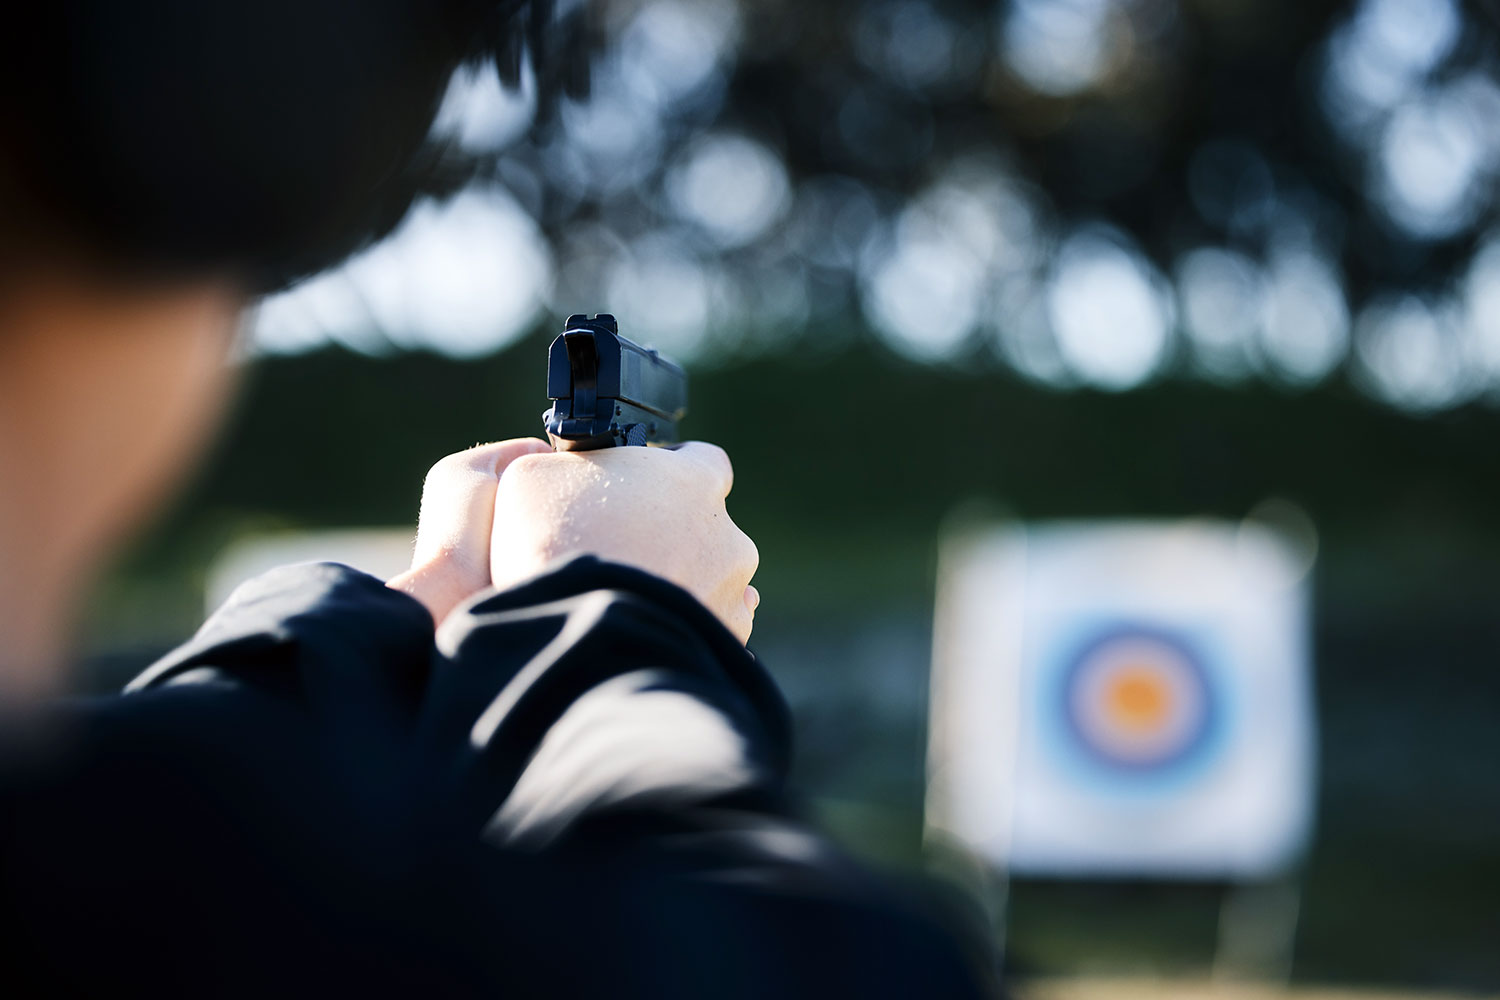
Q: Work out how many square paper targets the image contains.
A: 1